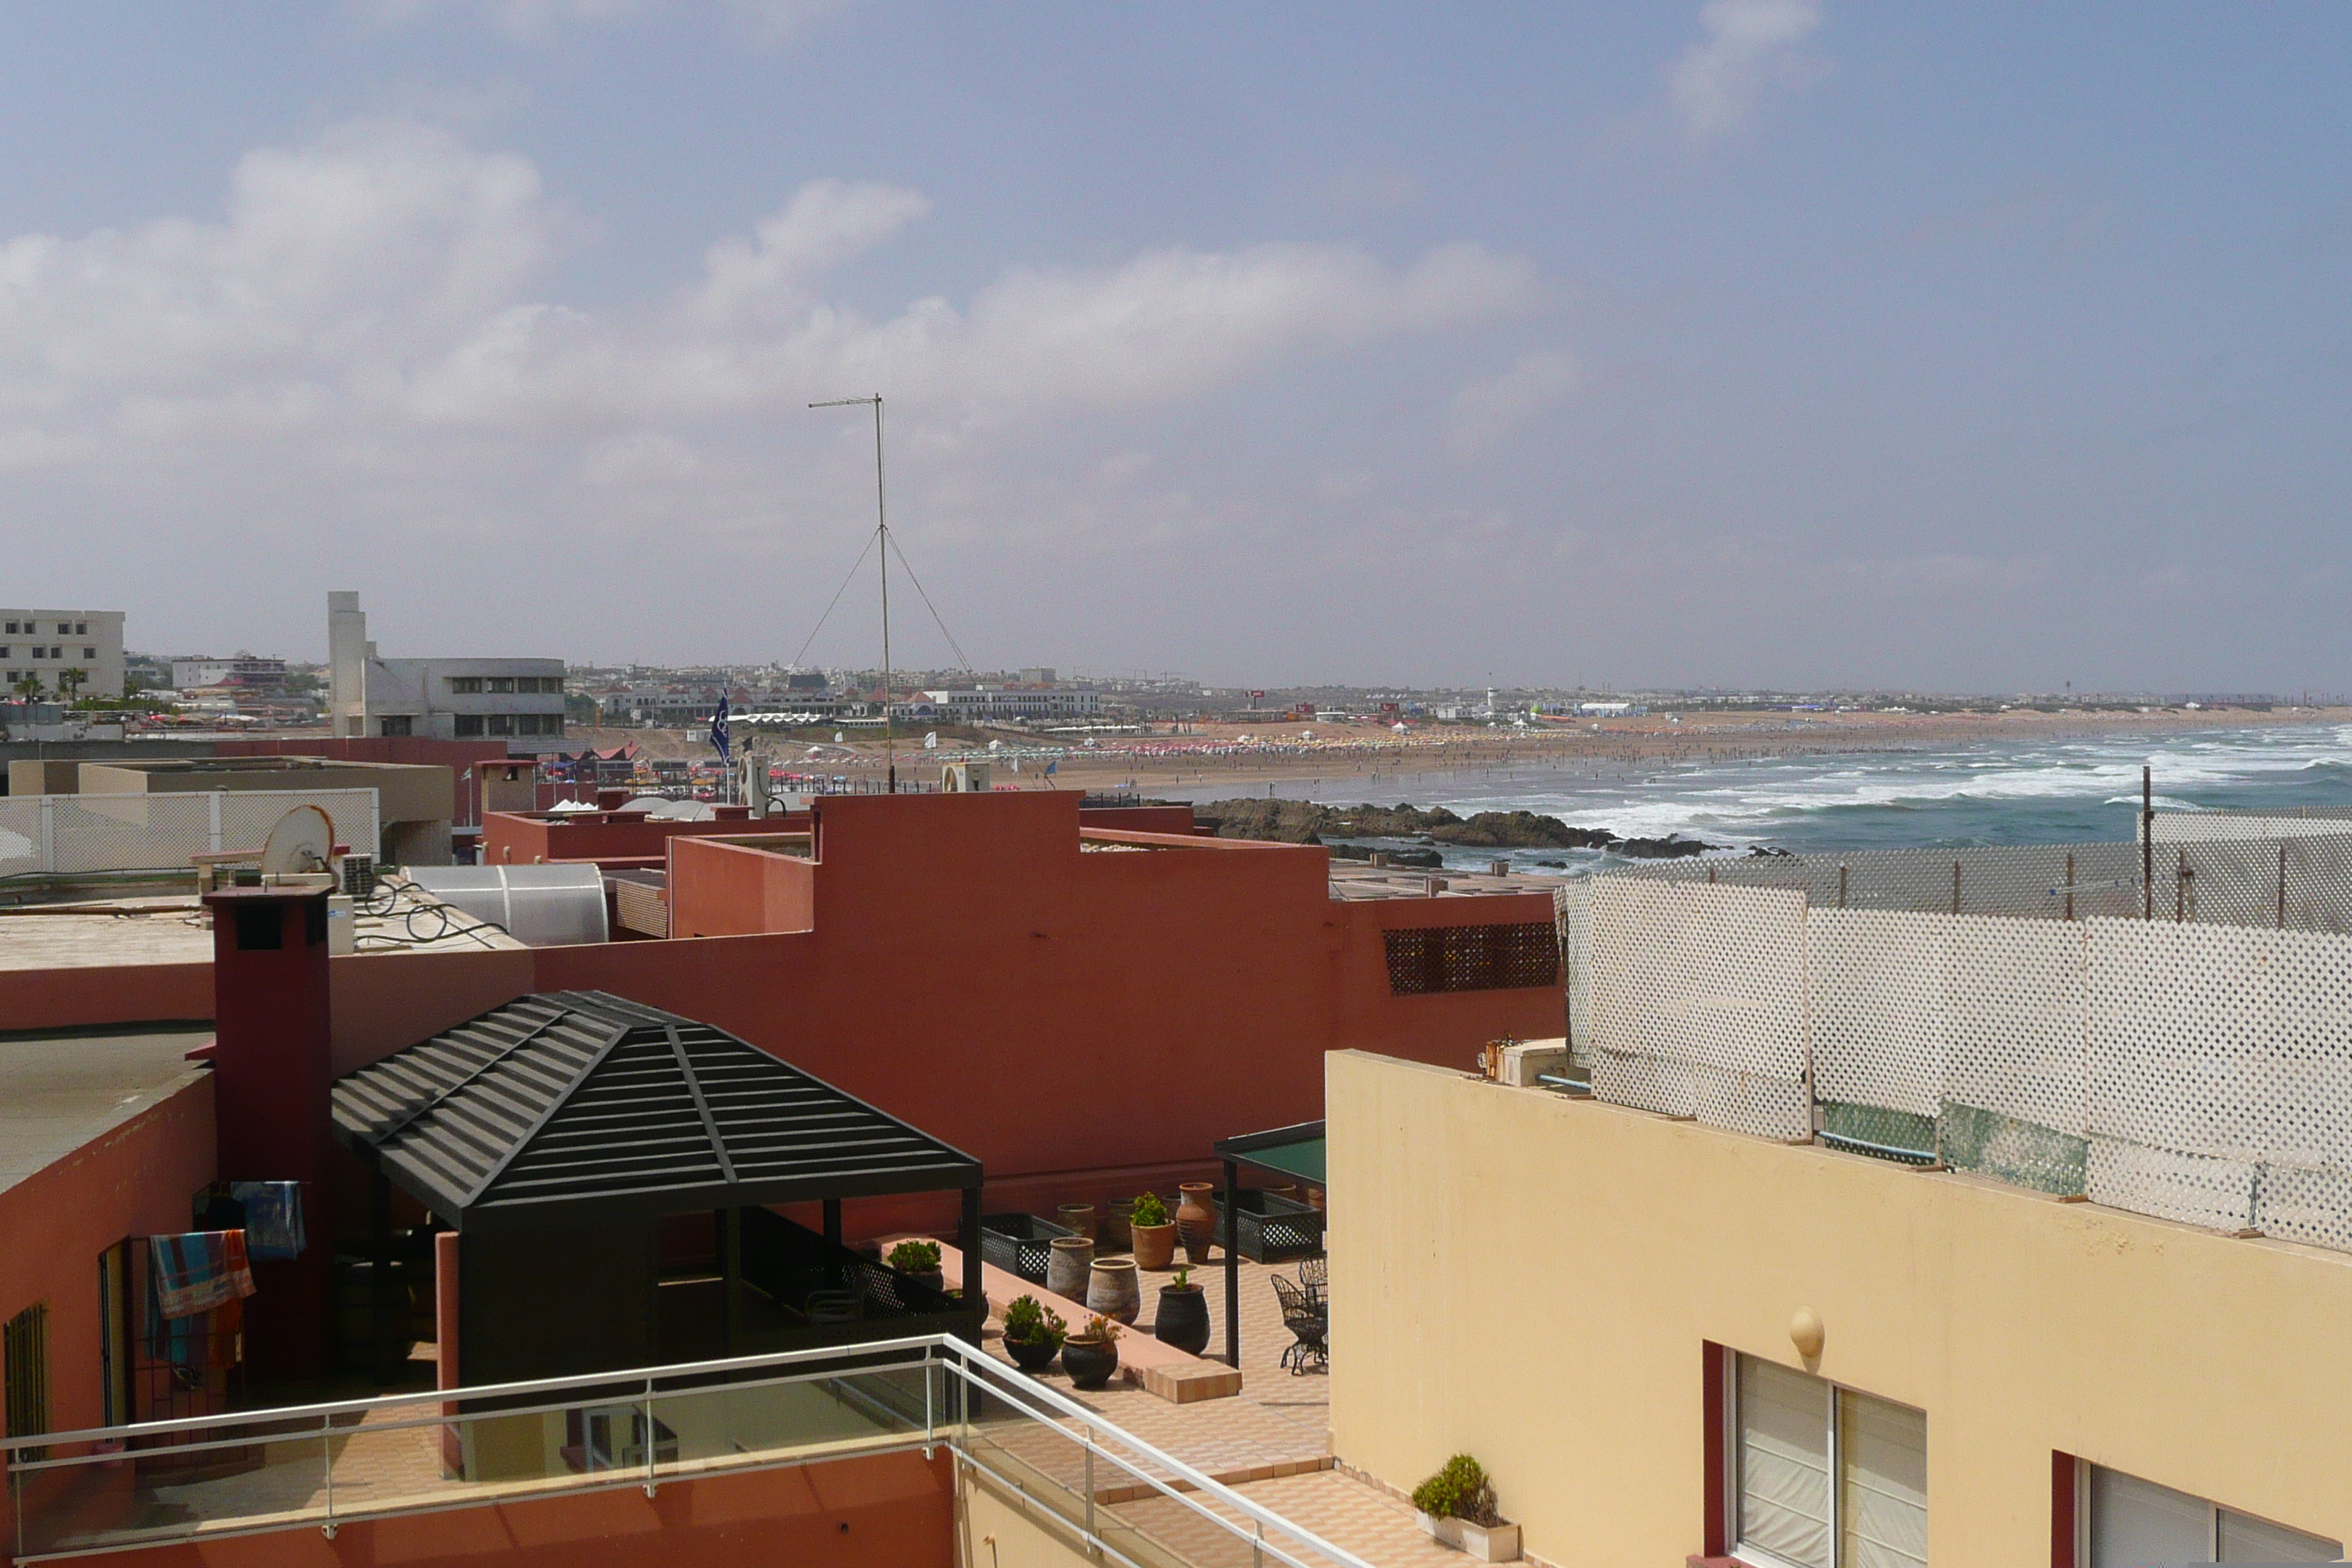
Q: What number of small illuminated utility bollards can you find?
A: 0